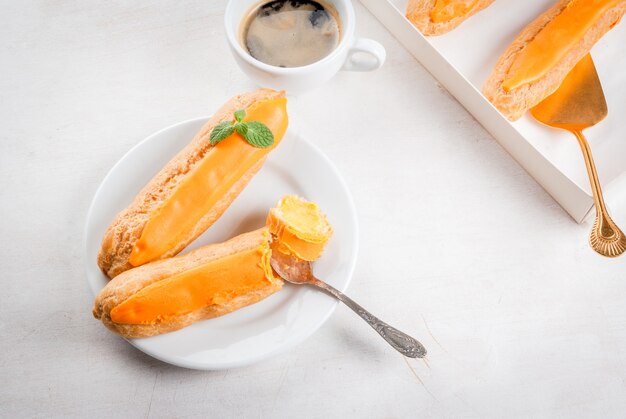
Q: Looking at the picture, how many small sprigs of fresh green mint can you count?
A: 1